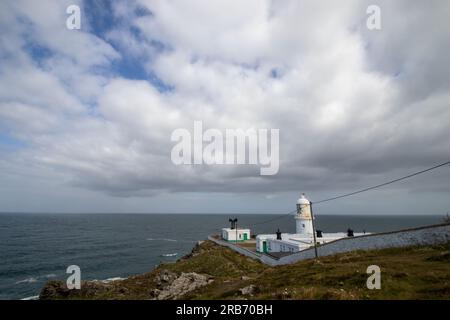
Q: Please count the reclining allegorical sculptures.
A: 0